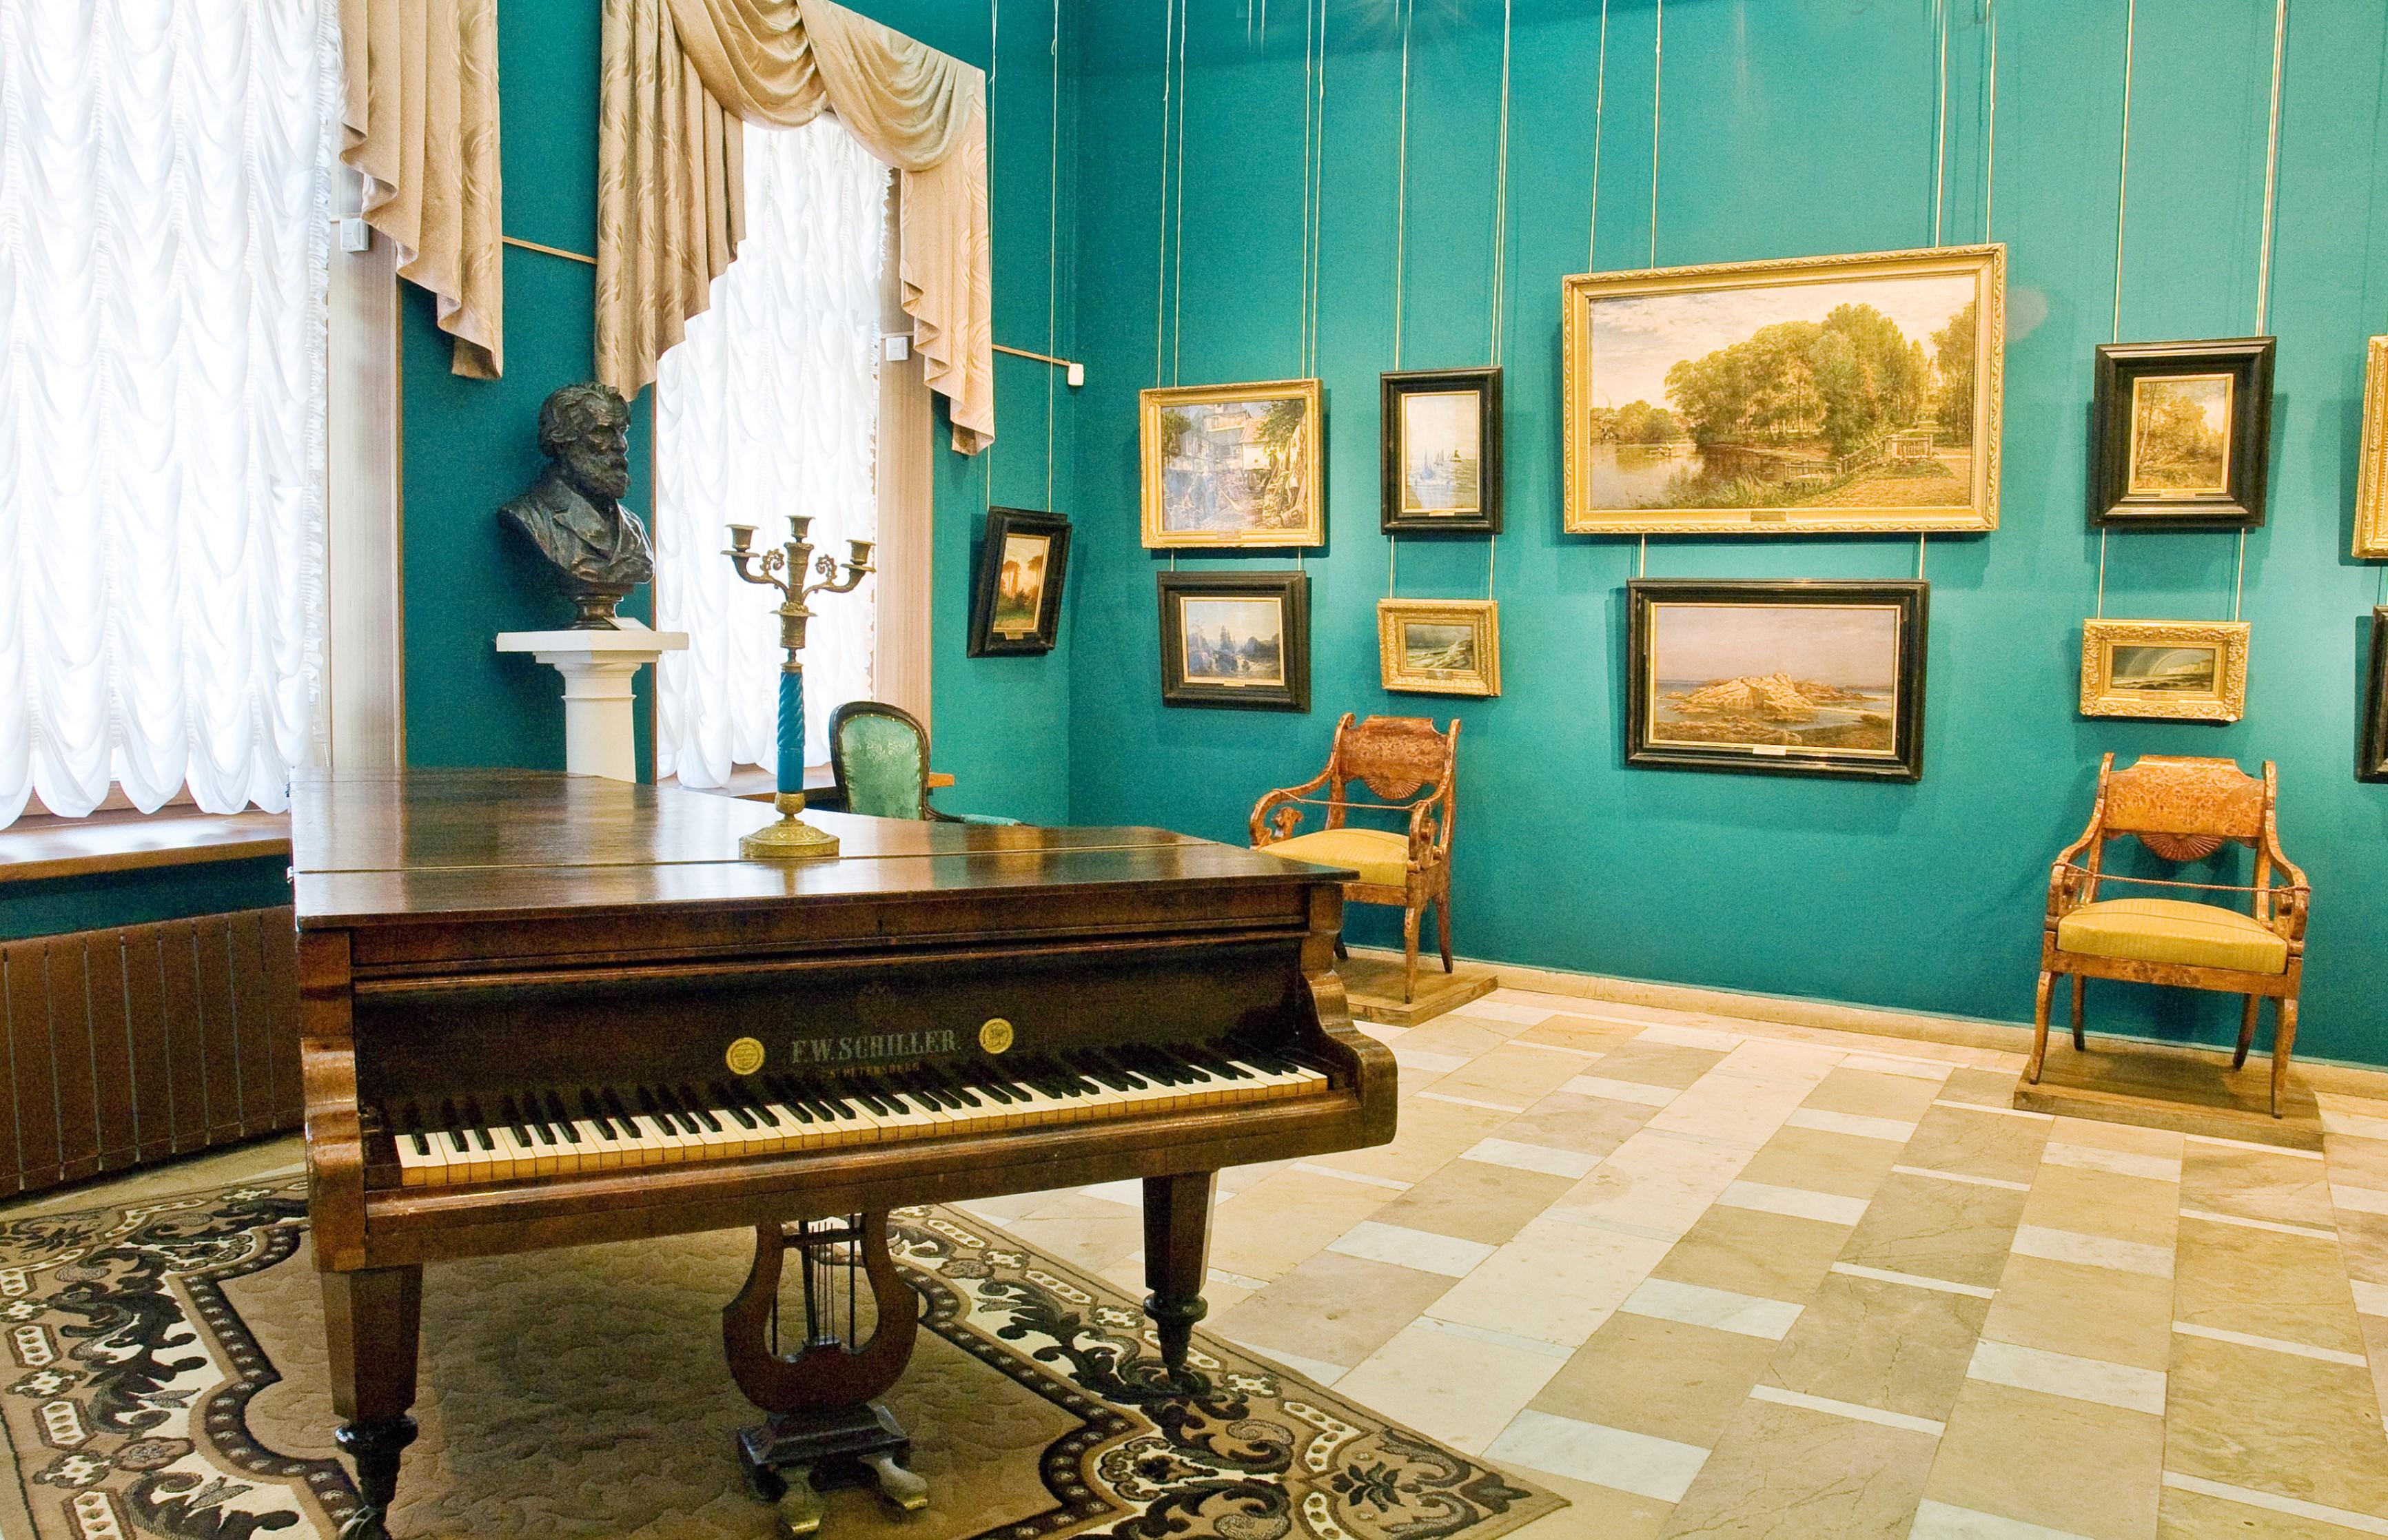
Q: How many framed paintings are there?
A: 11